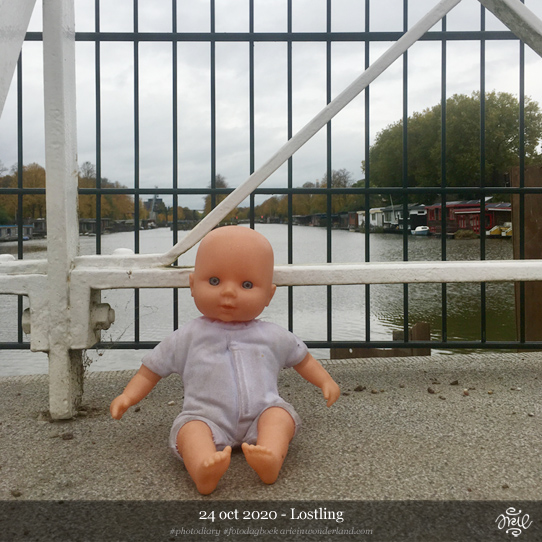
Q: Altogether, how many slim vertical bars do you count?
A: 13